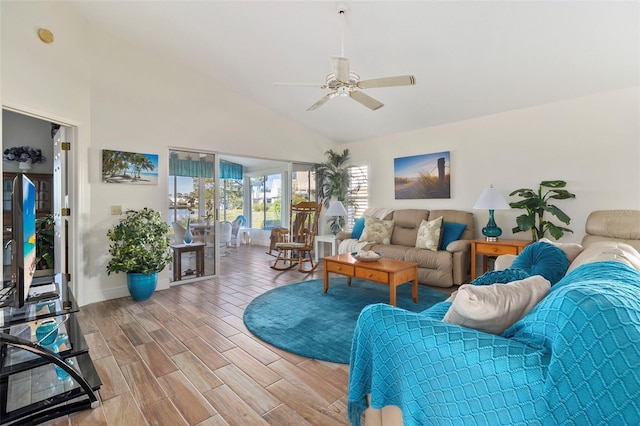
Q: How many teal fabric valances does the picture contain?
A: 2